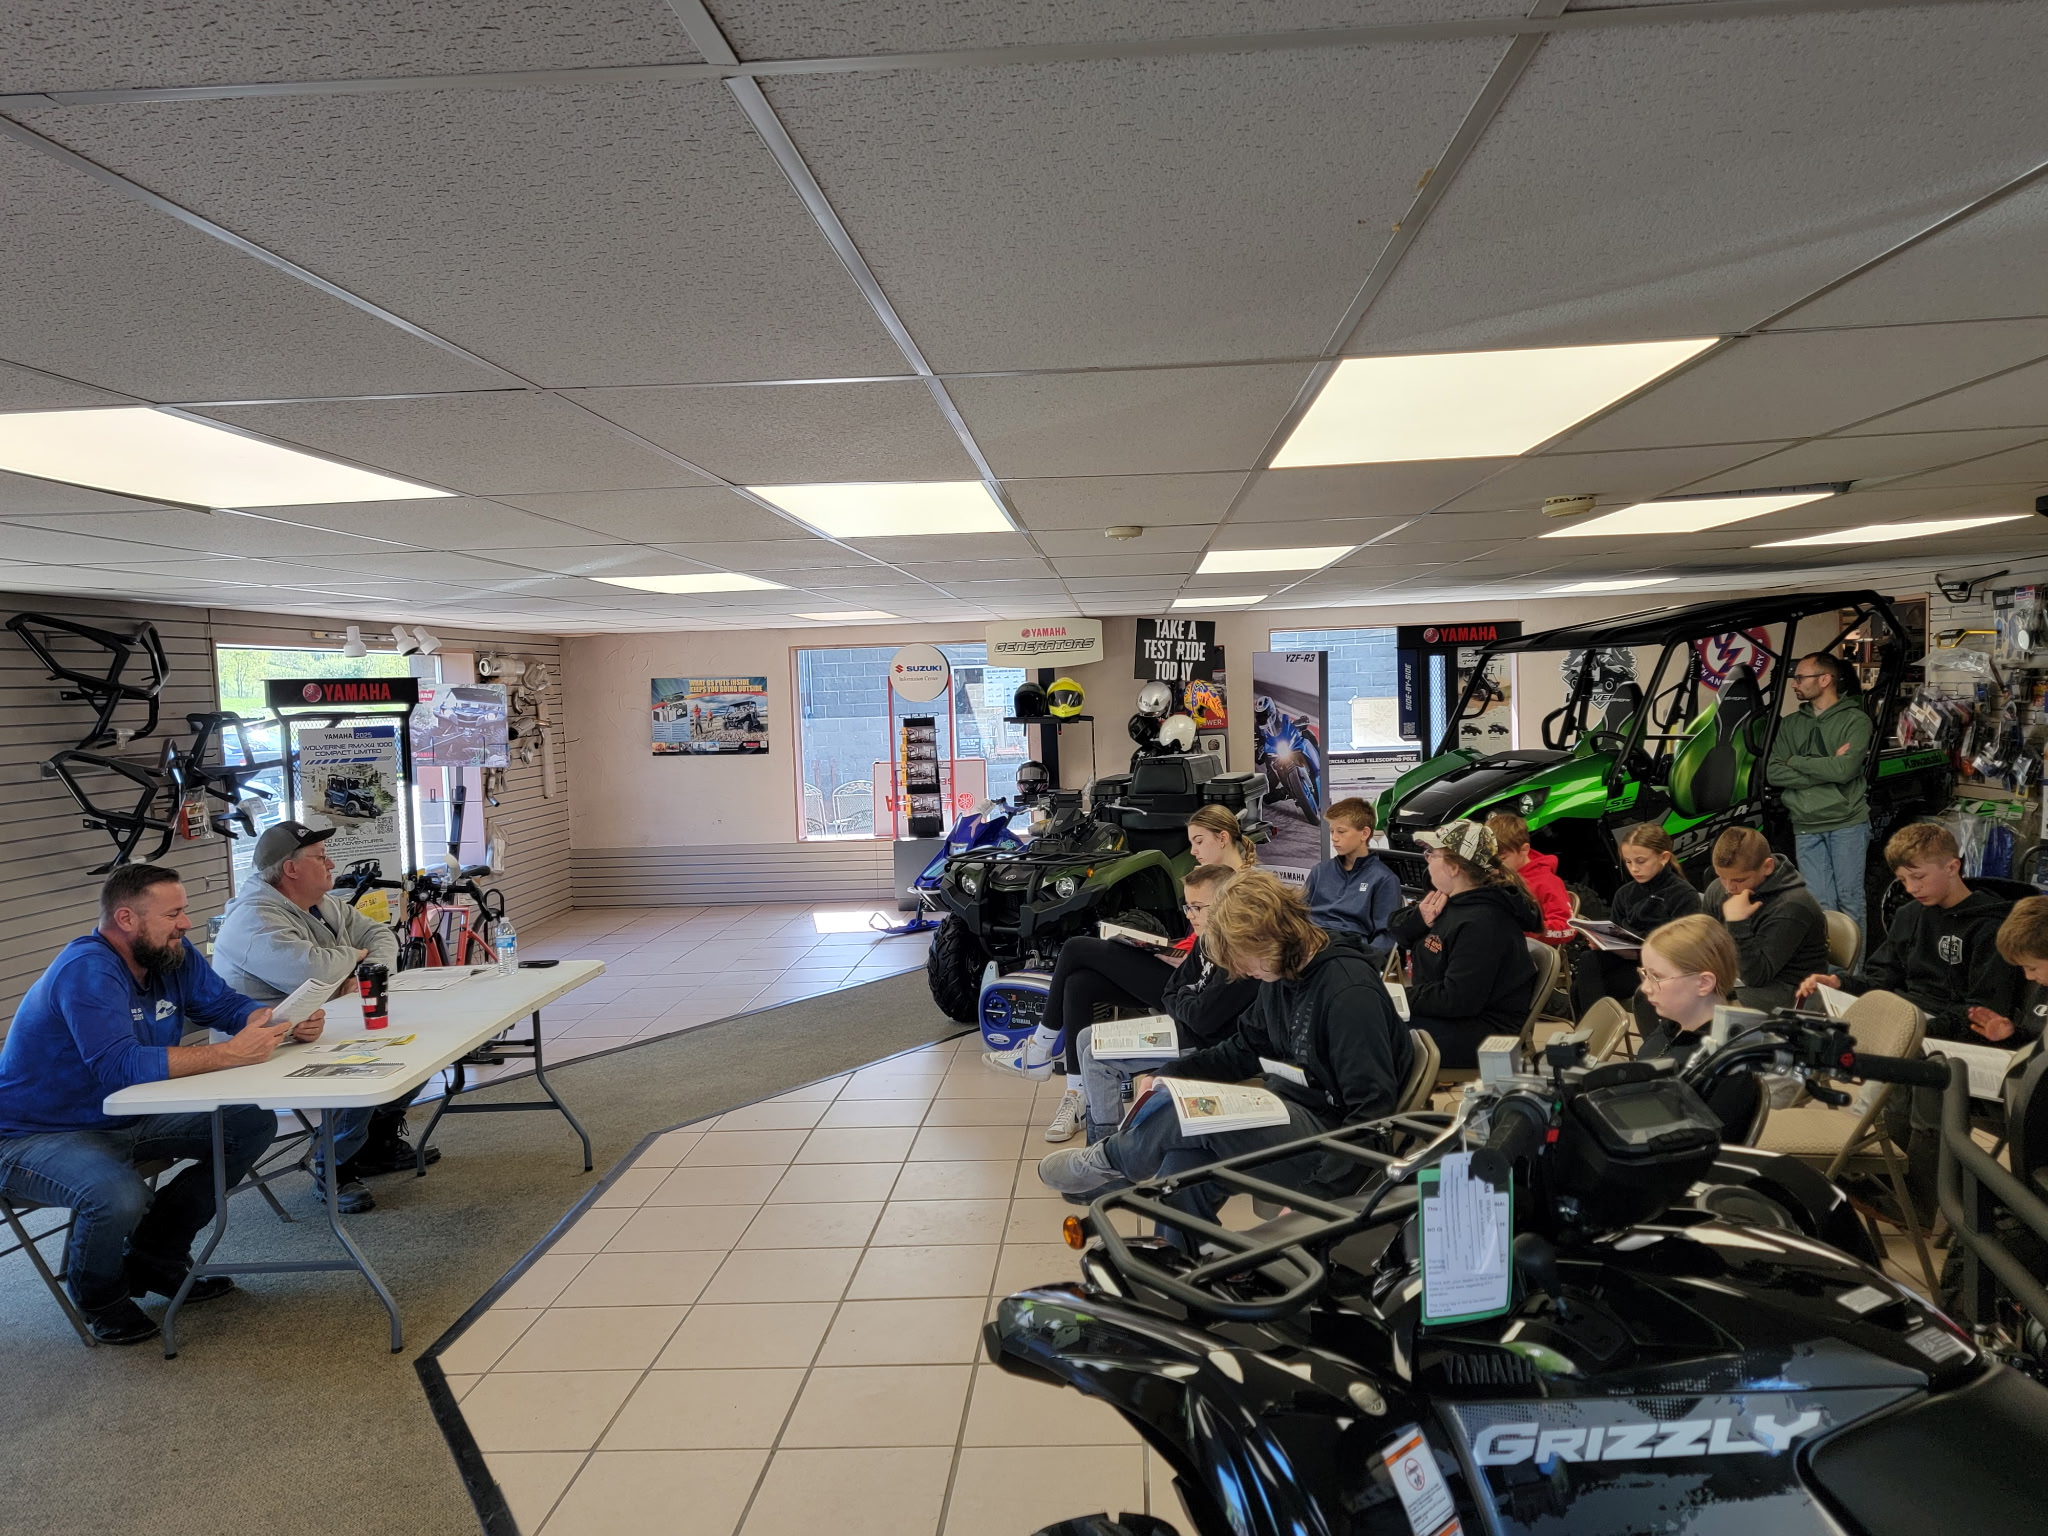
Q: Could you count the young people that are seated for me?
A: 11